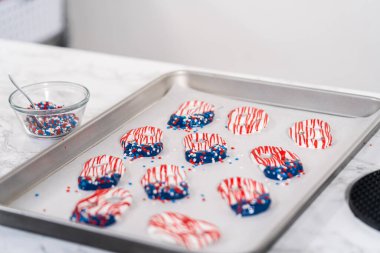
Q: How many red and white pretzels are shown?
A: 3